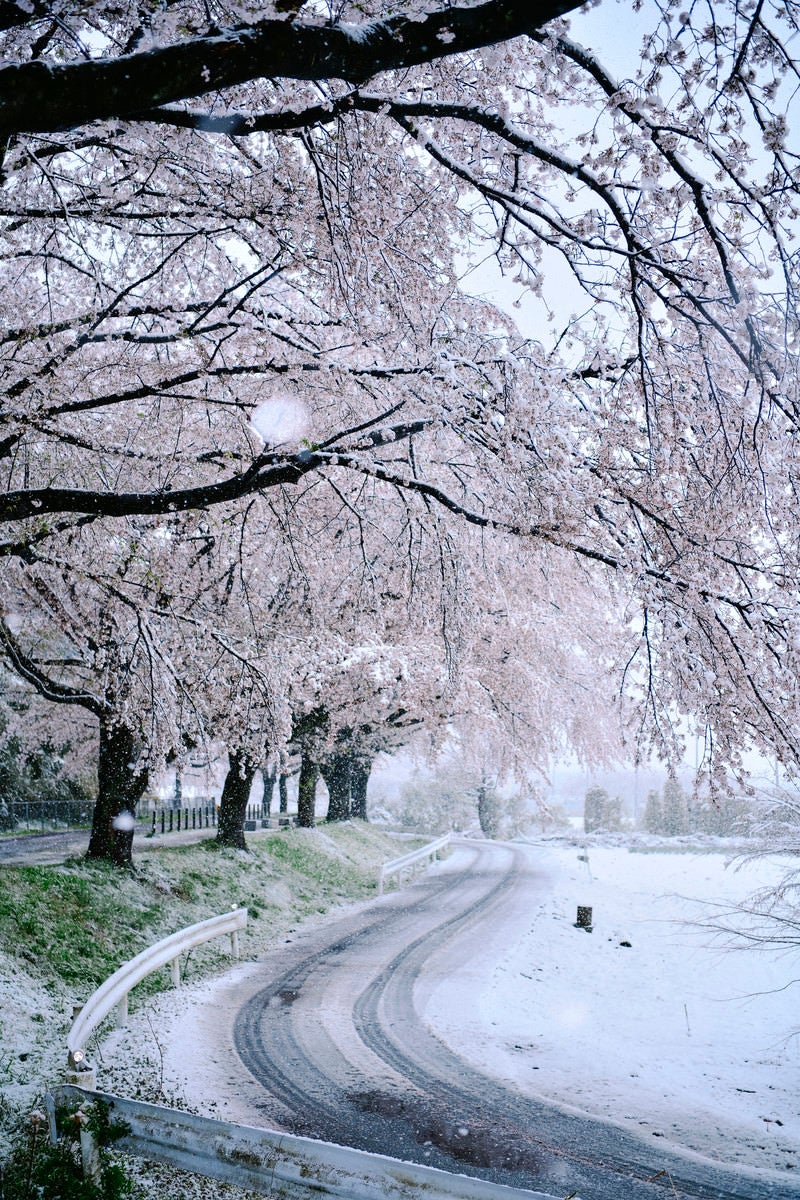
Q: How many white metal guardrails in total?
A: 3